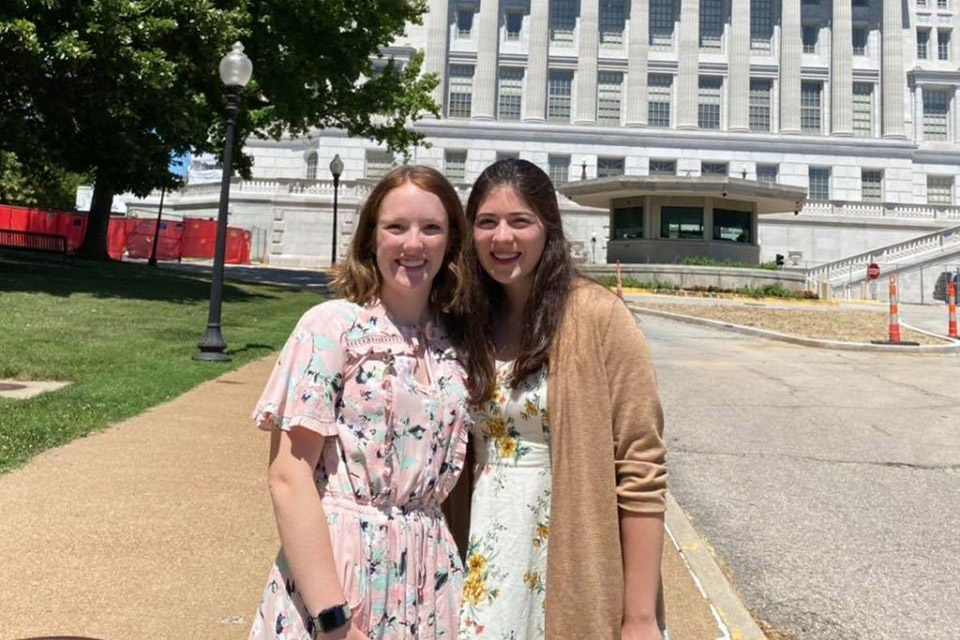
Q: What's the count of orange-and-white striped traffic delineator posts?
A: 3